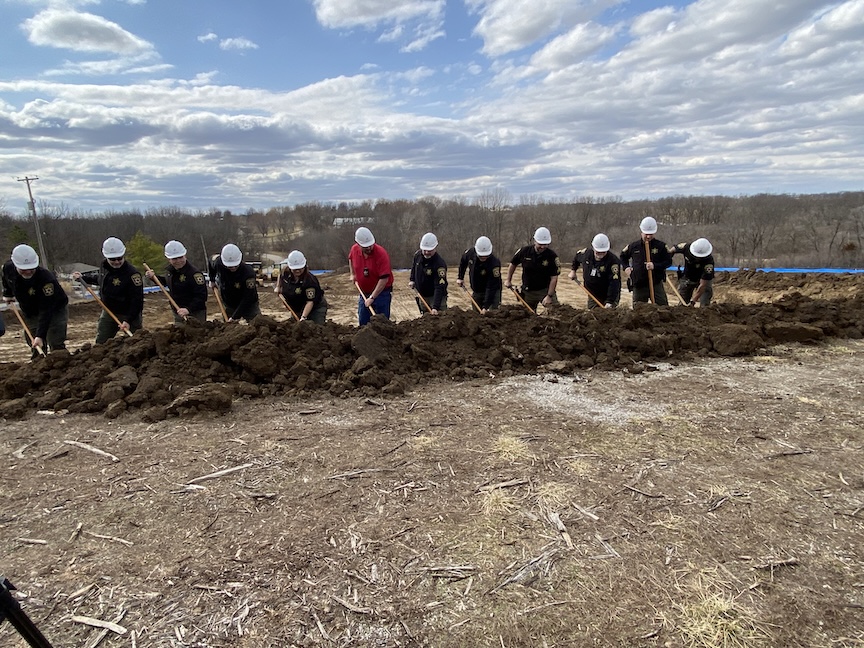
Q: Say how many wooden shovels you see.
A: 12